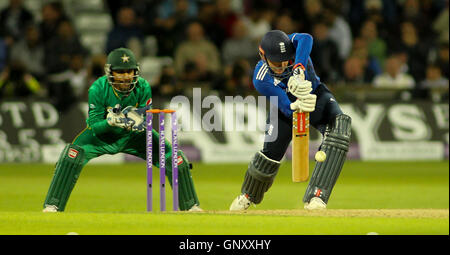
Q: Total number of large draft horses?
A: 0